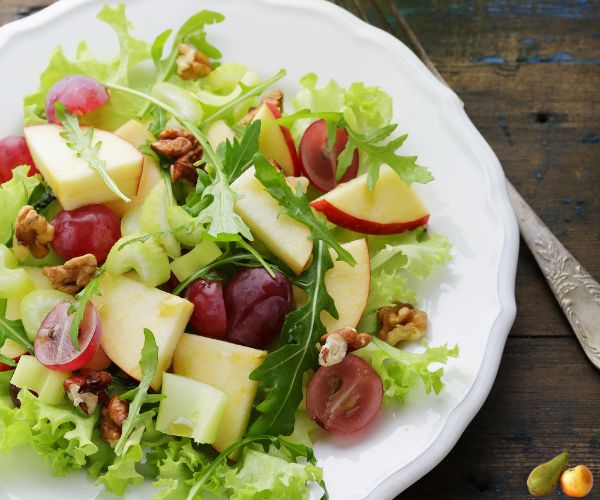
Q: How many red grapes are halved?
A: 3